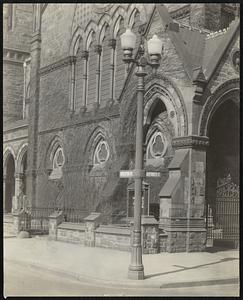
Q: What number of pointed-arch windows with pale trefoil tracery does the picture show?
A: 3